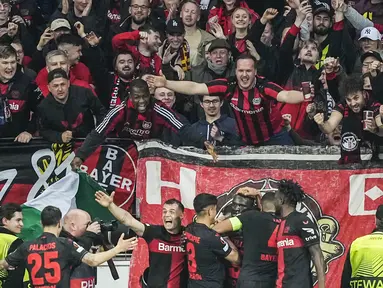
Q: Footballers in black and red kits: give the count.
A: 6